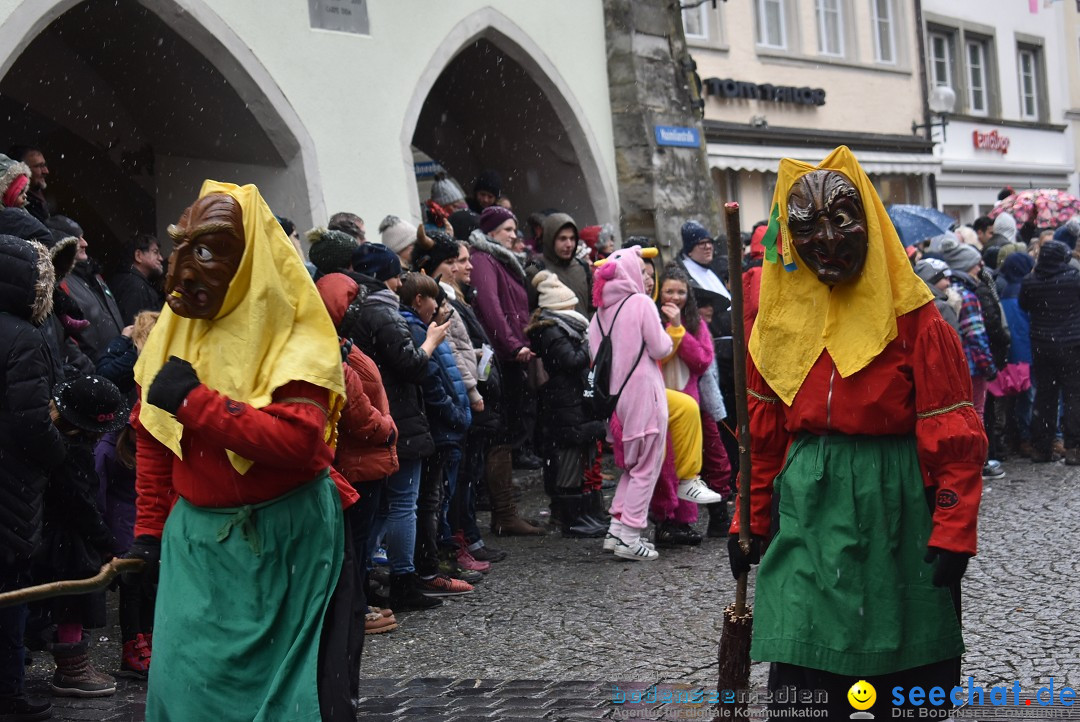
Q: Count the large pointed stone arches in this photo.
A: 2